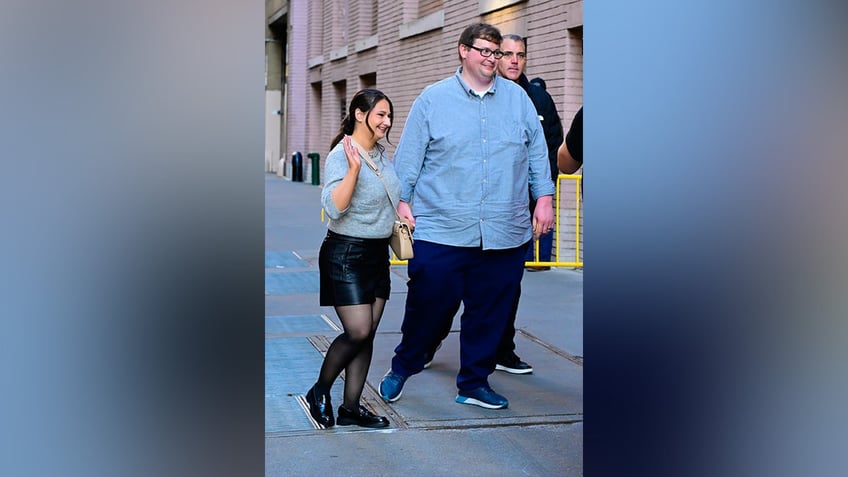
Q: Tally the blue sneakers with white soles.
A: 2